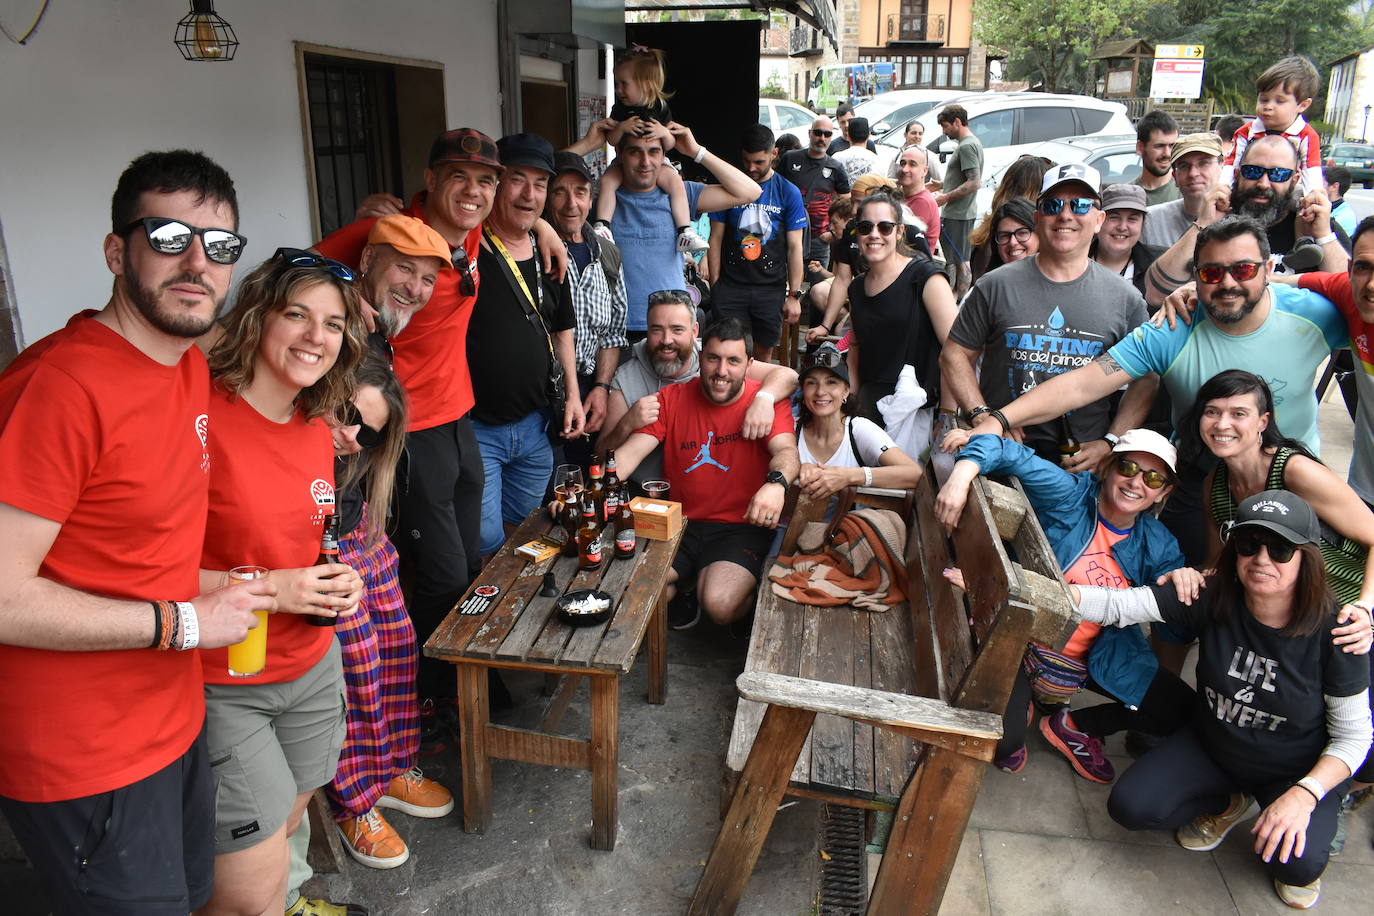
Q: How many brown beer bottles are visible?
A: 7